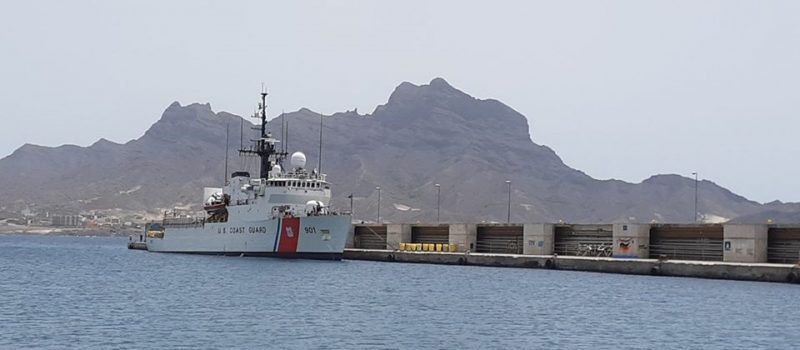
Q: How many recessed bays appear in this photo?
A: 6